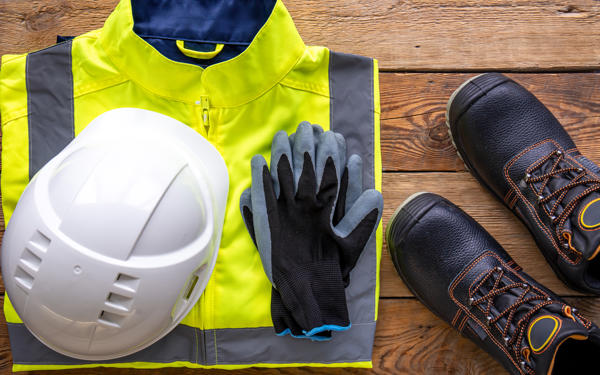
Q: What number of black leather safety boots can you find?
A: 2